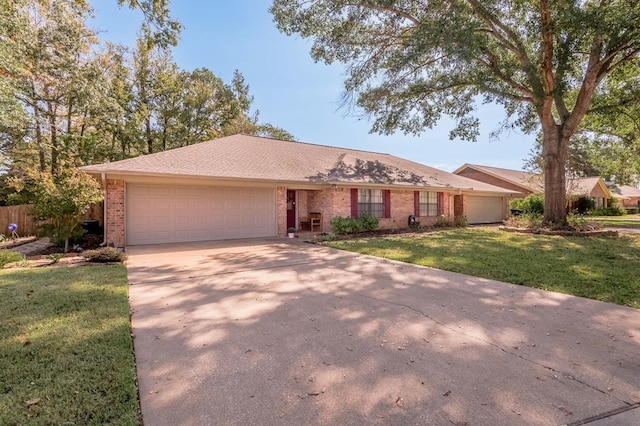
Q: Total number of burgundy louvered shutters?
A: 4